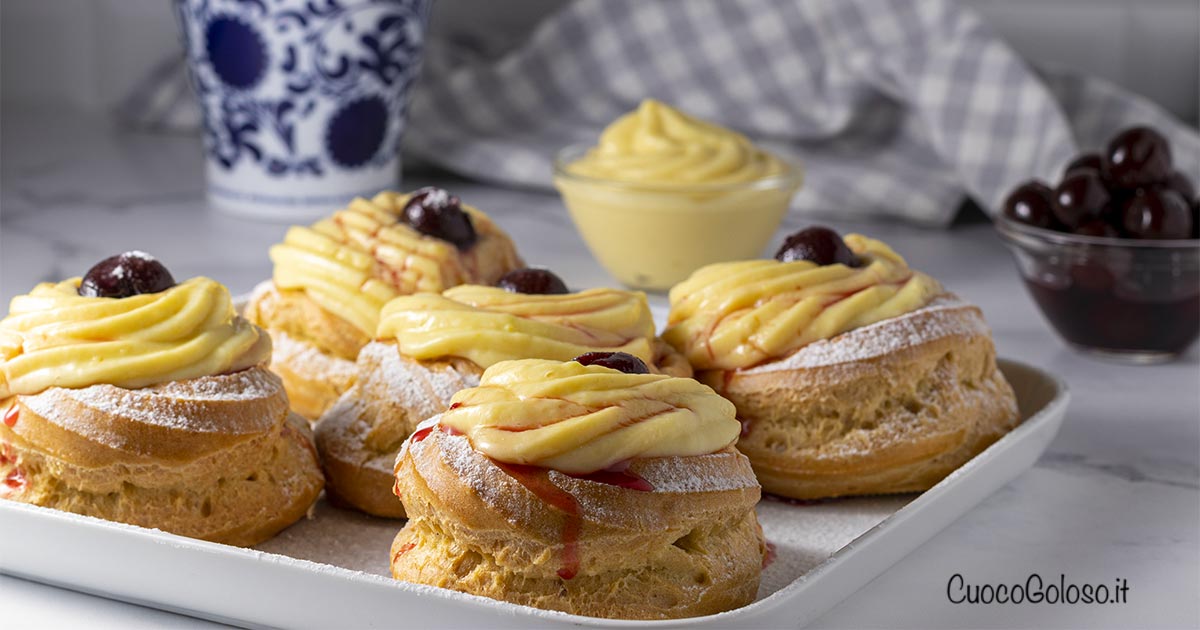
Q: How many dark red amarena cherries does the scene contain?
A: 12